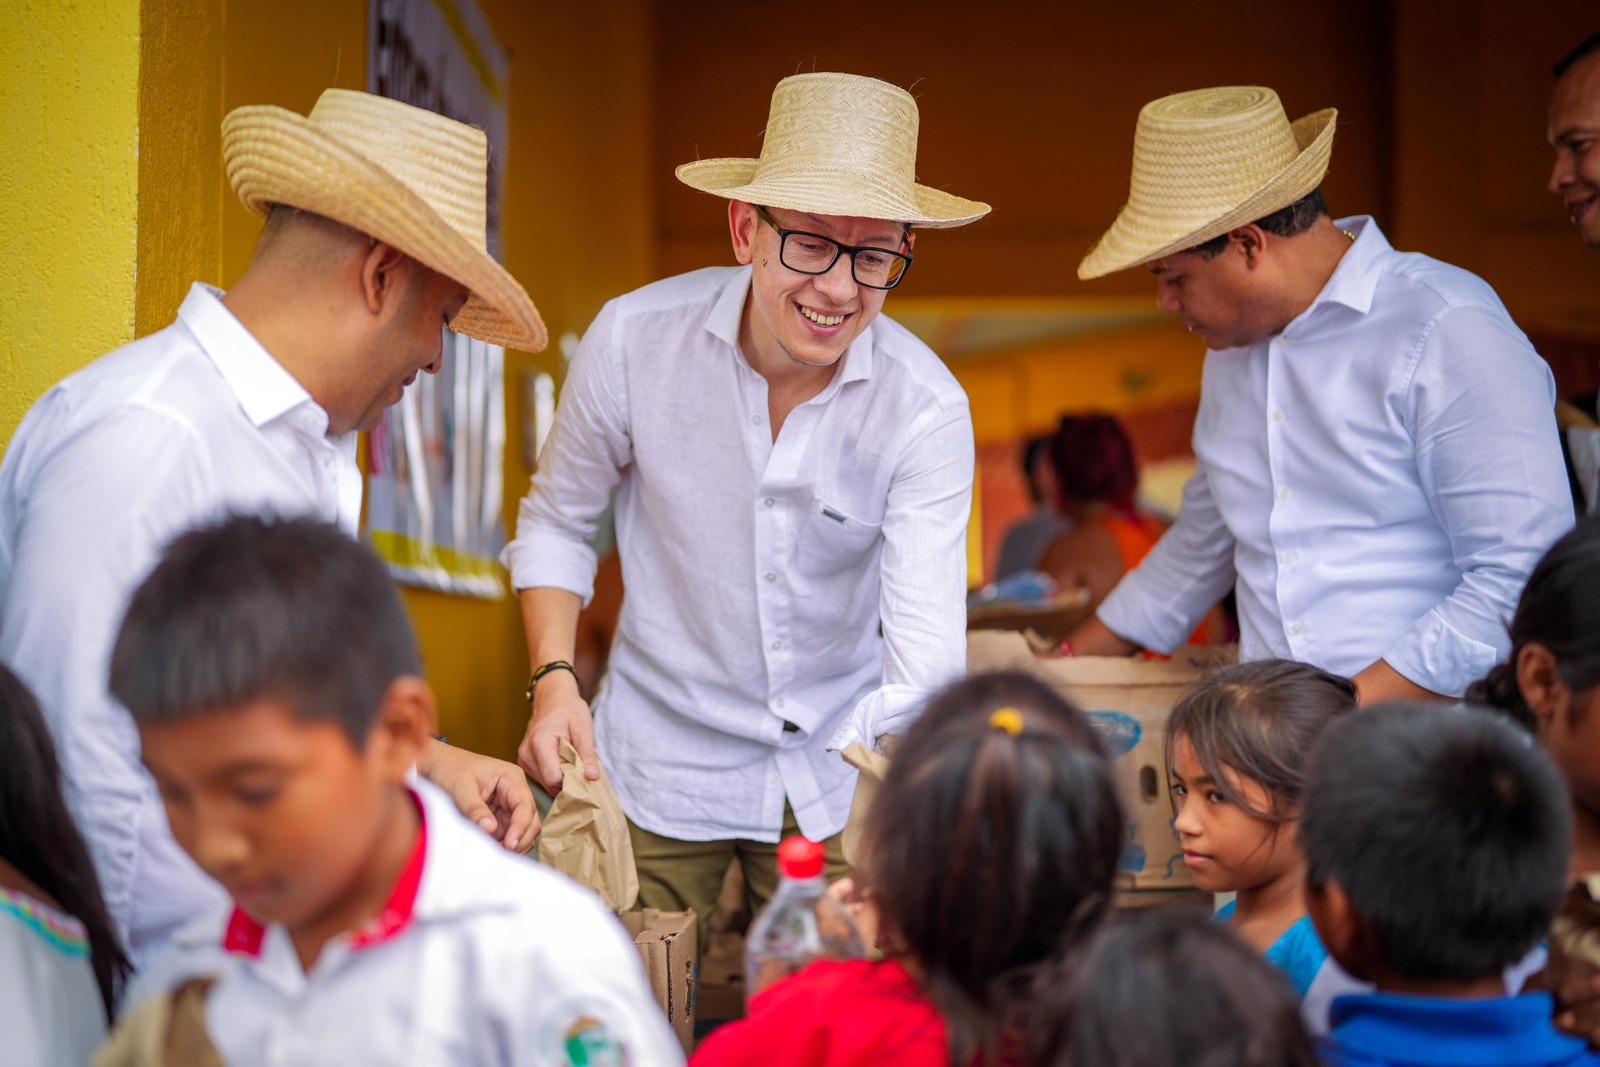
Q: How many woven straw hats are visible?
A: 3